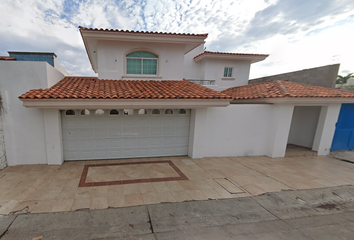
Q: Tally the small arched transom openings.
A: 9